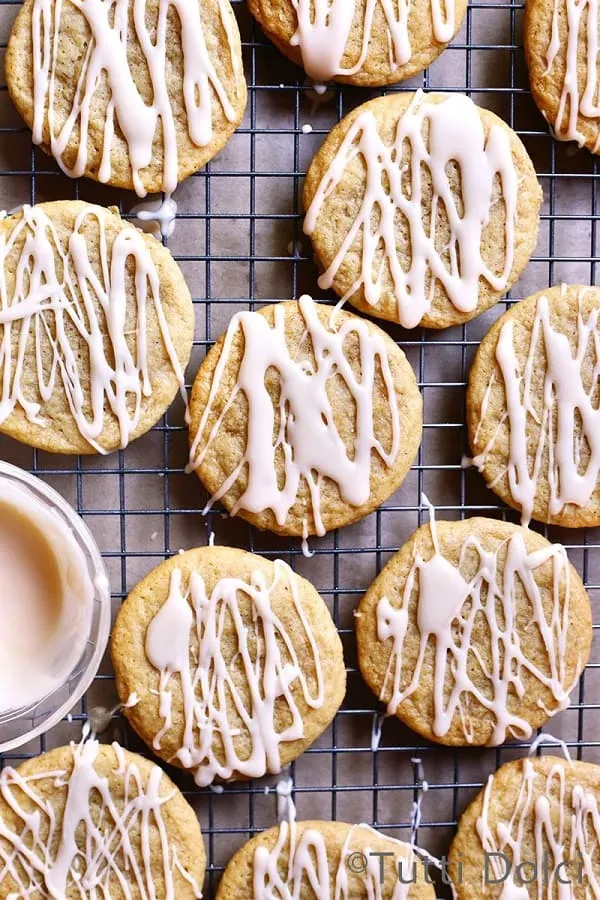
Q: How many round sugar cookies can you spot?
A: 12